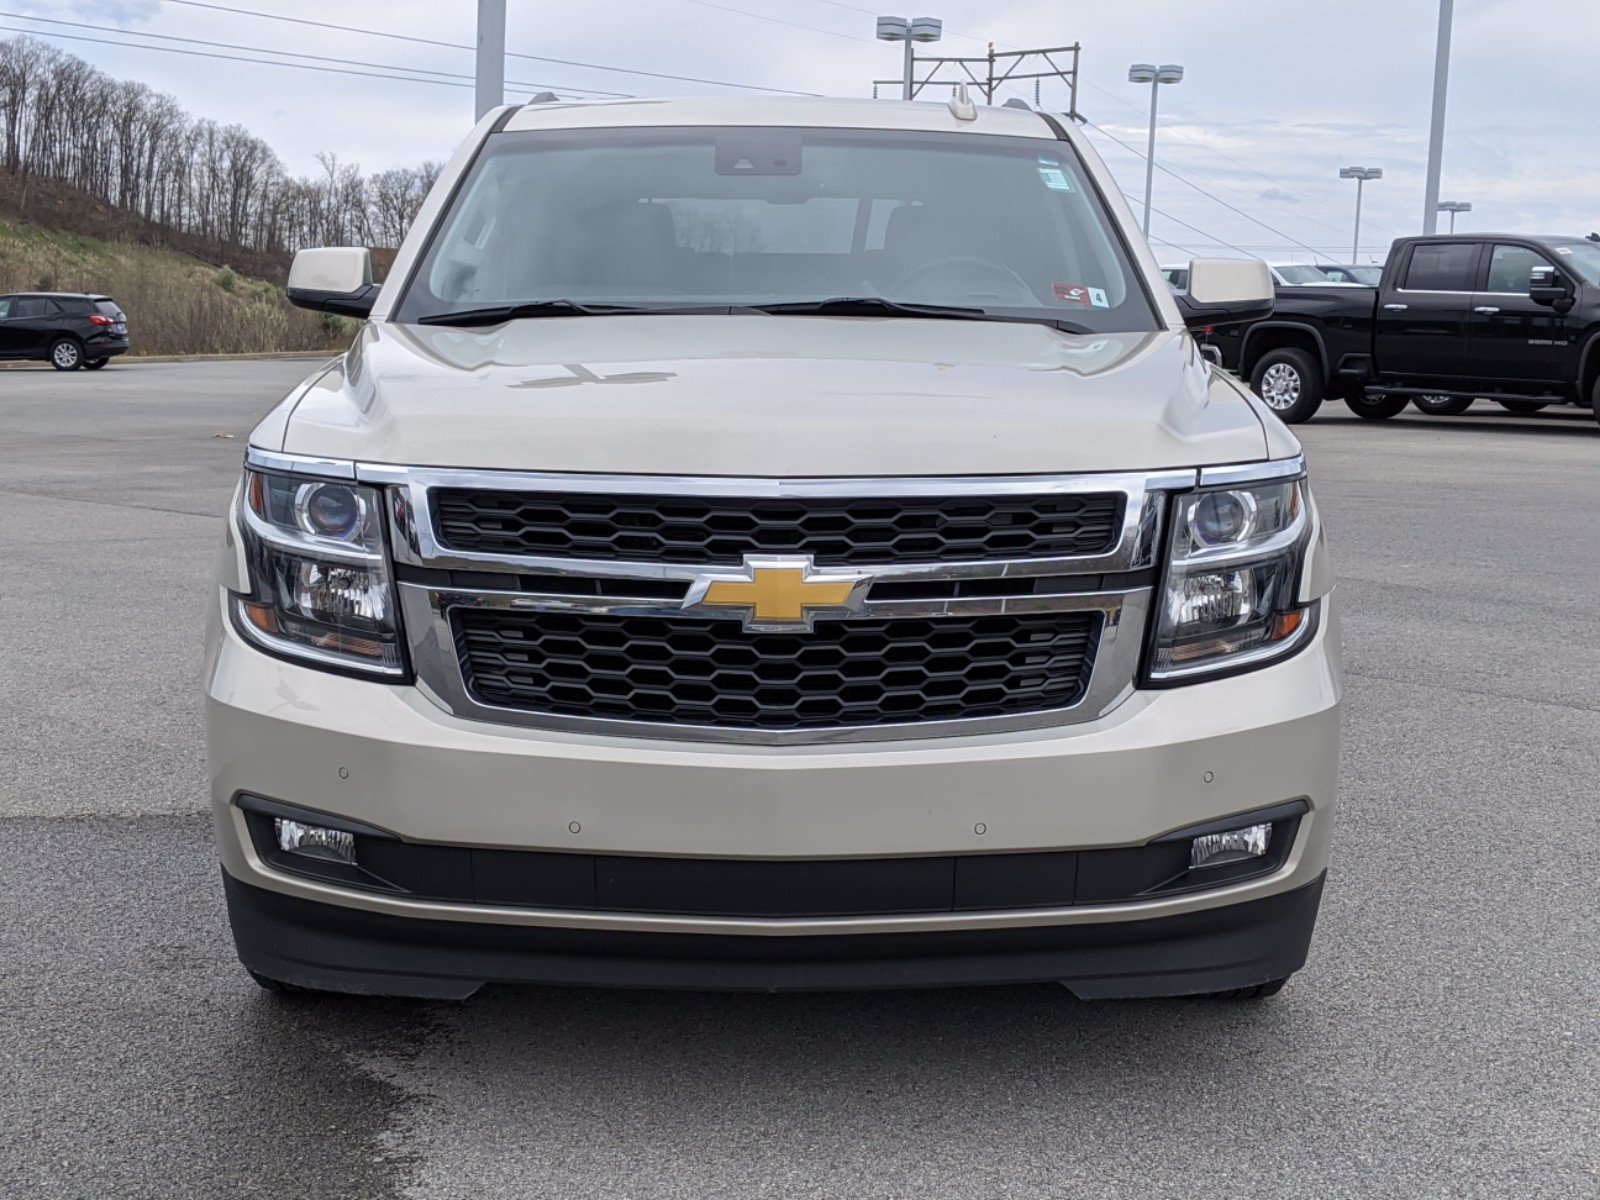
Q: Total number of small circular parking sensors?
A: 4